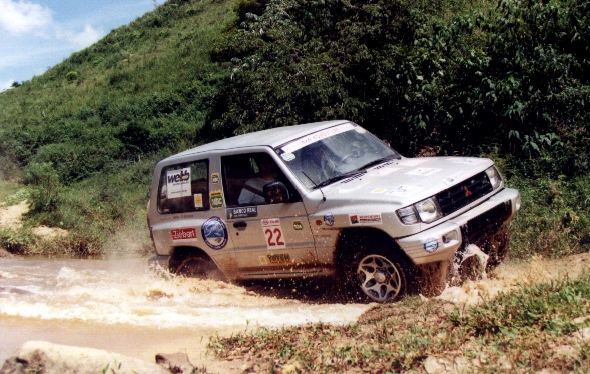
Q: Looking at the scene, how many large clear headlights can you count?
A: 2